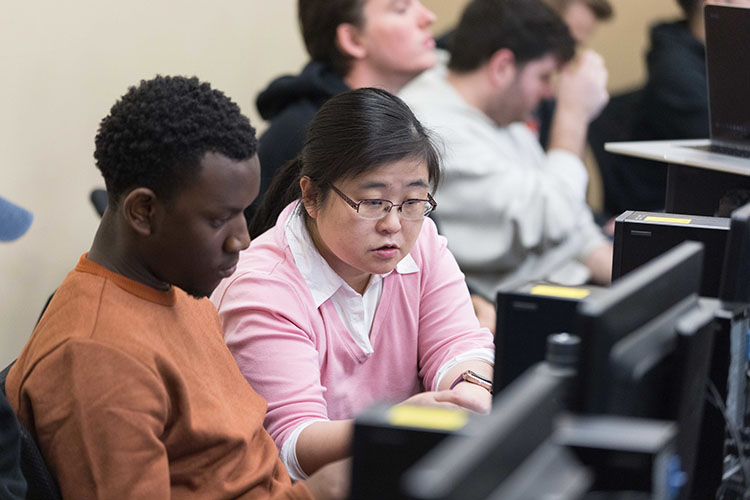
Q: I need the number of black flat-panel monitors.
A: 3